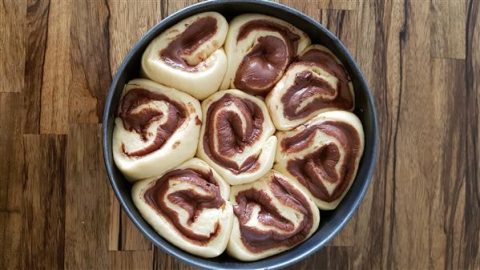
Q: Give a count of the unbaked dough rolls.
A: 8